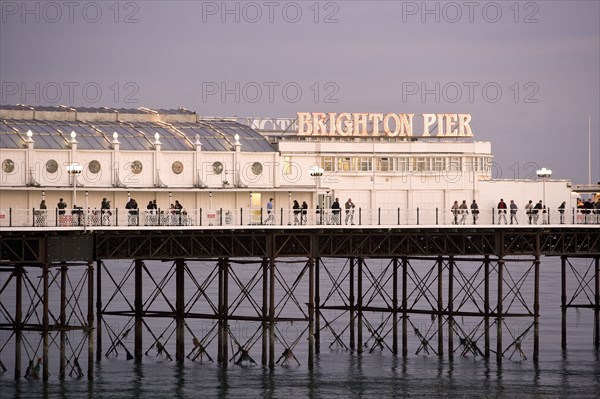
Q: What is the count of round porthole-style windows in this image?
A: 7